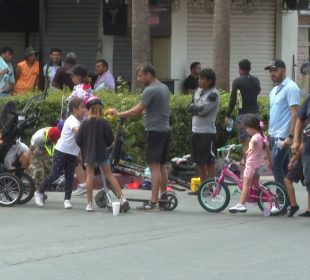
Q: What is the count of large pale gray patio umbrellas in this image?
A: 0